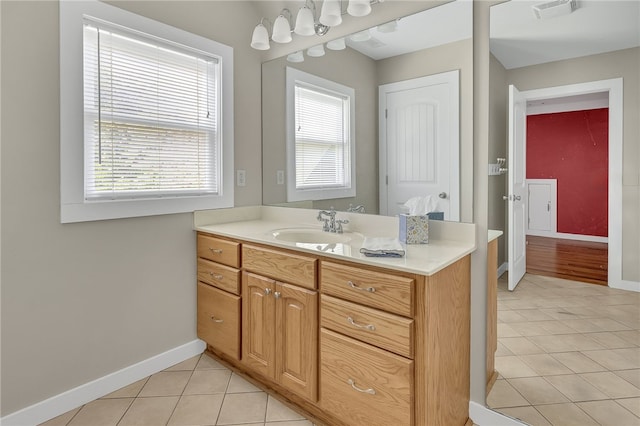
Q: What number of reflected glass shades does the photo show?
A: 5